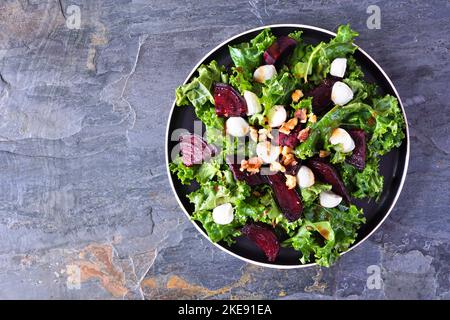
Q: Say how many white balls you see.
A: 11